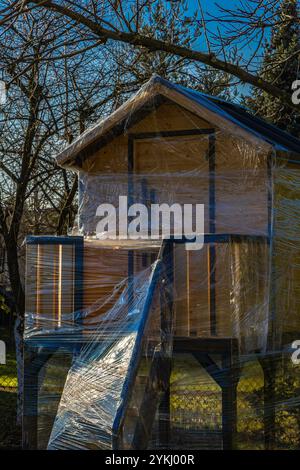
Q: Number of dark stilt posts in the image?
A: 4